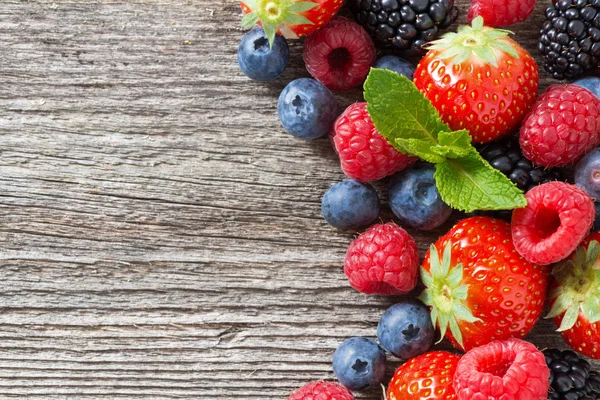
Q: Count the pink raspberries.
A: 8